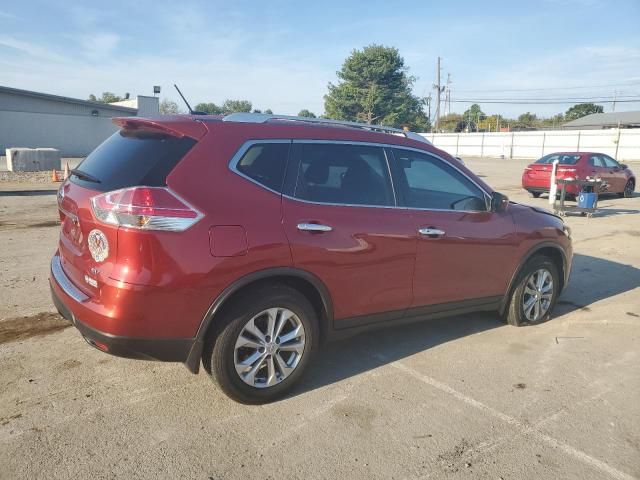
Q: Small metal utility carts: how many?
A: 1